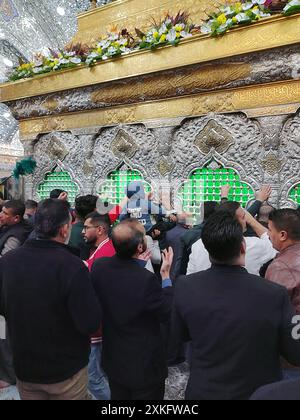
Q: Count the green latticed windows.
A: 4